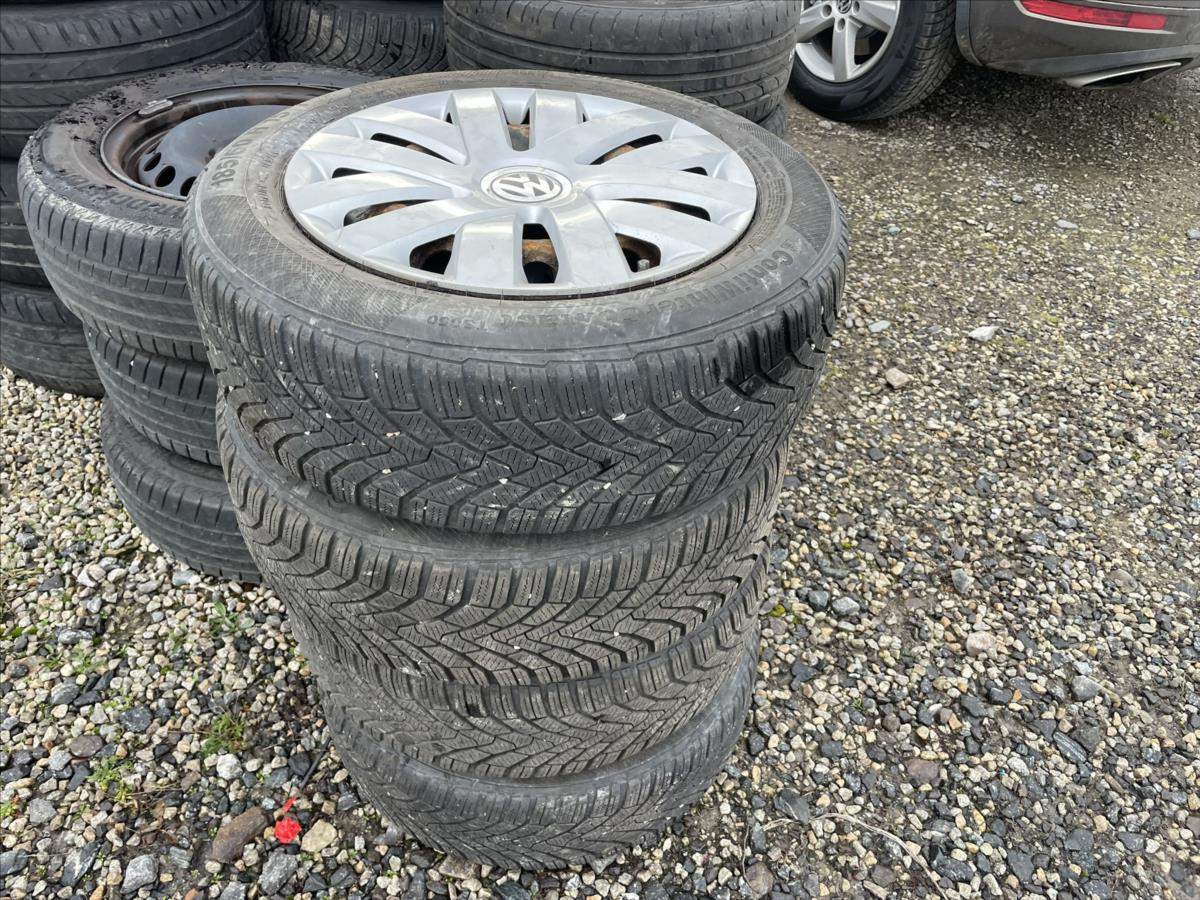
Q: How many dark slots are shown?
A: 12